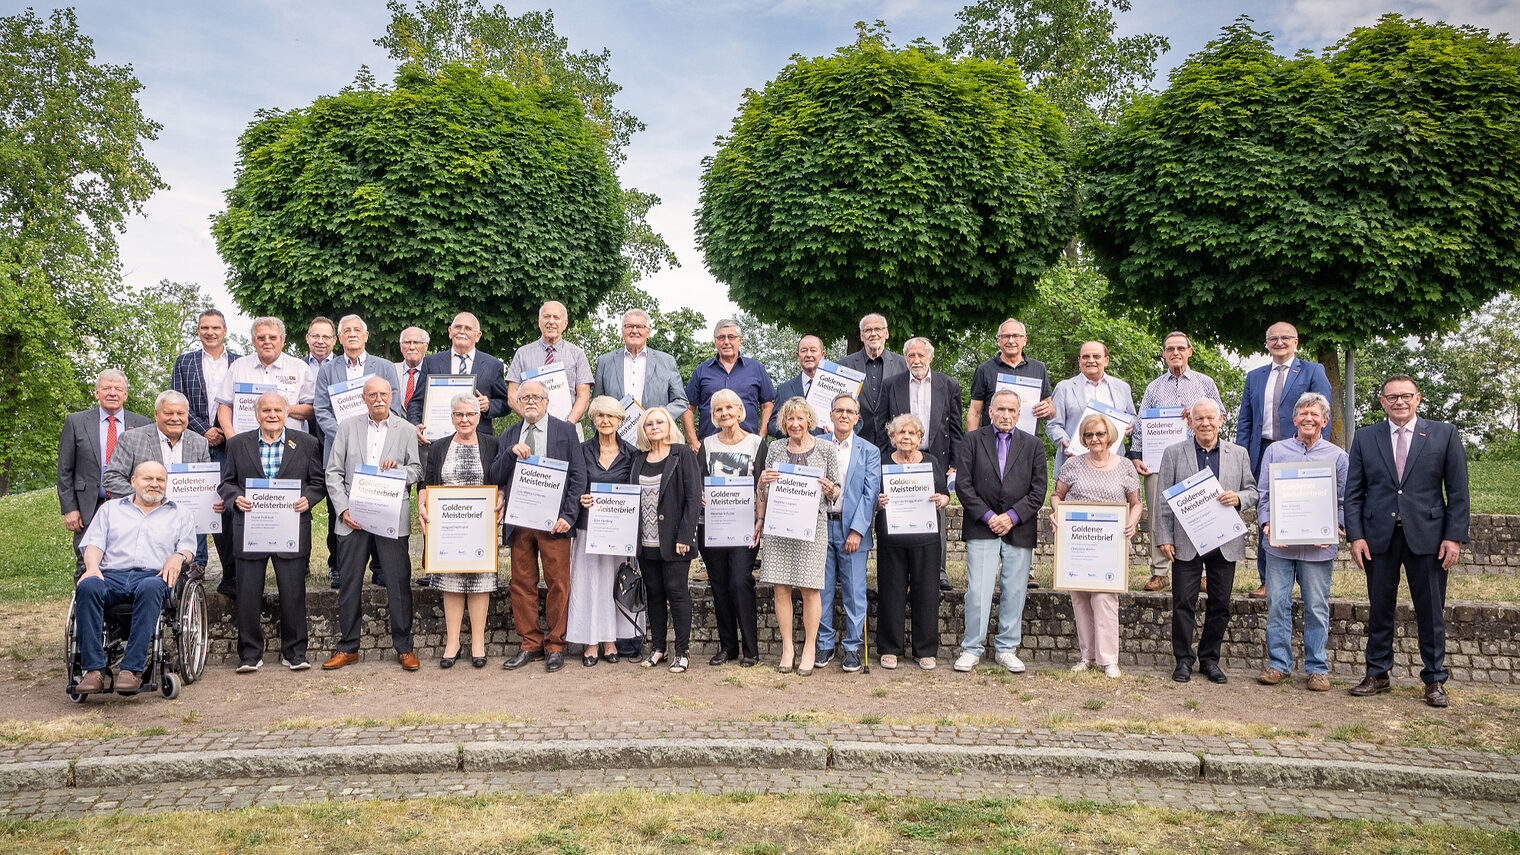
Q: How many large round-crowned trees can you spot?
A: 3